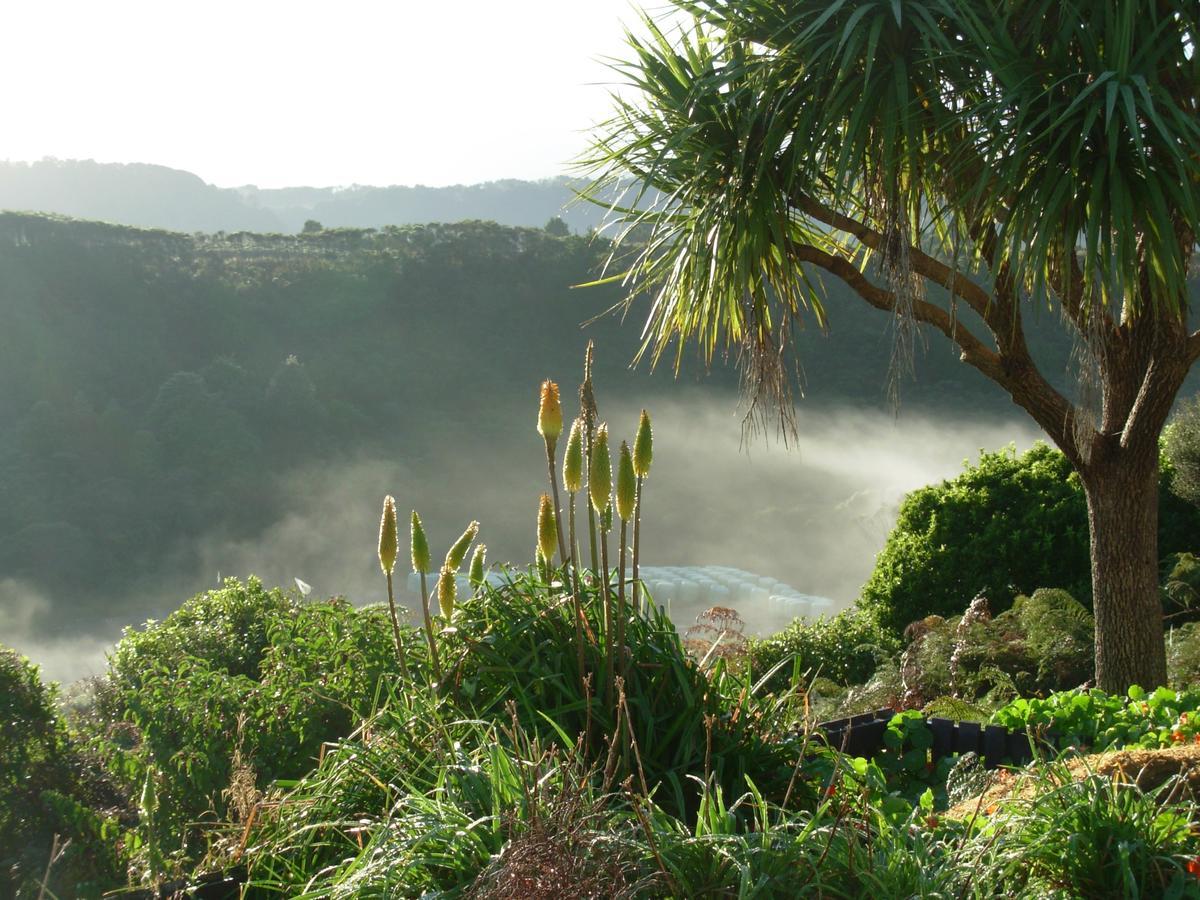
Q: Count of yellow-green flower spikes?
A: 11